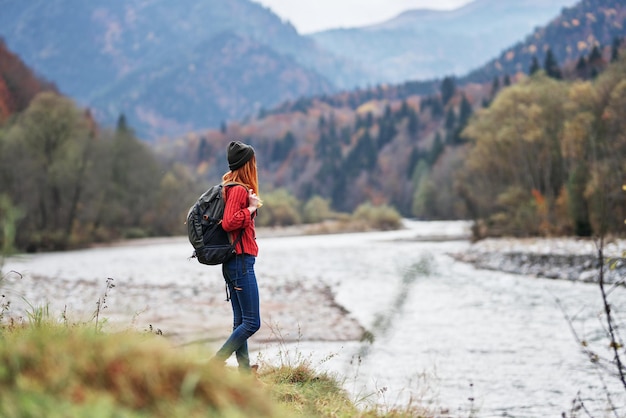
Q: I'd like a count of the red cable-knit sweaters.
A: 1